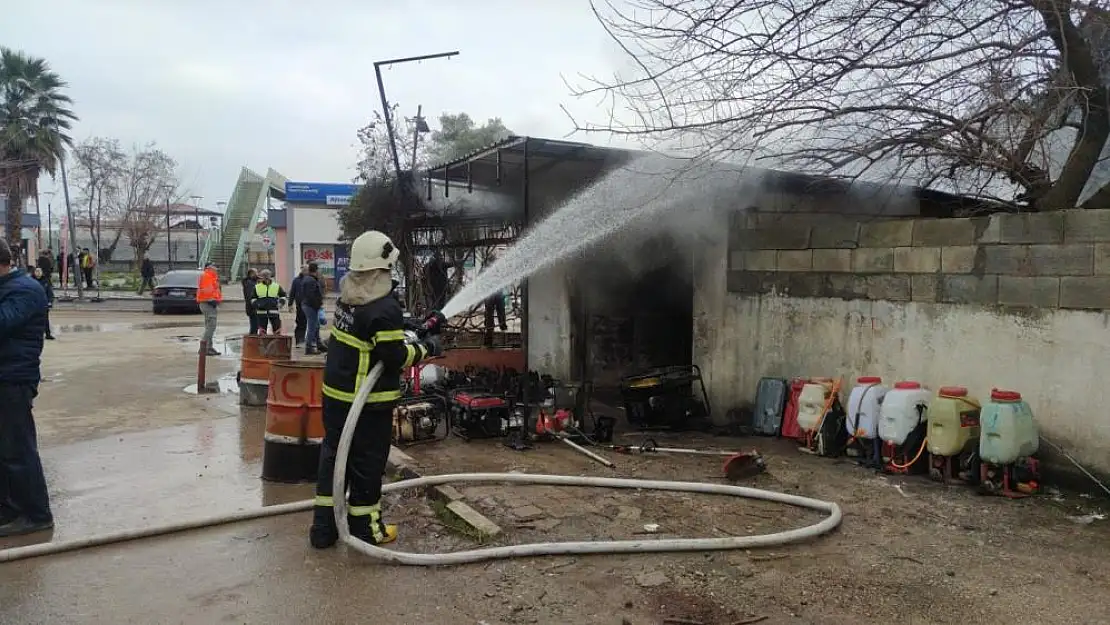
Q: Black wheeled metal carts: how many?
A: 1